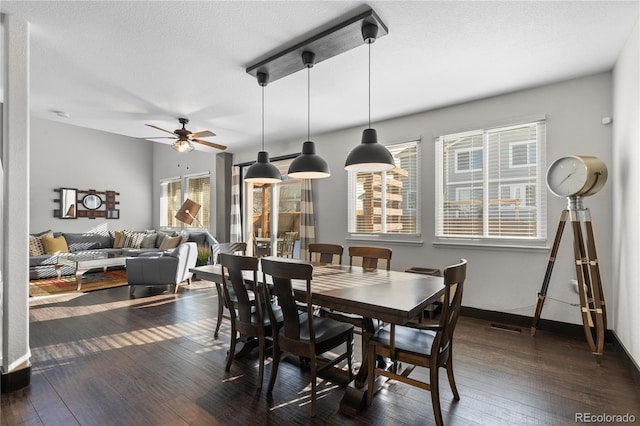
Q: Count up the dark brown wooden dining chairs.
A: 6